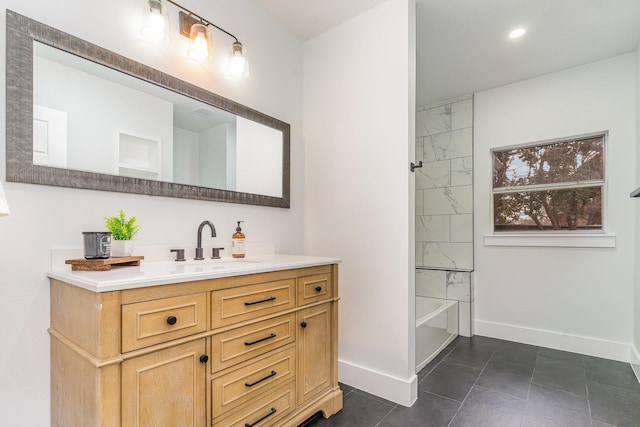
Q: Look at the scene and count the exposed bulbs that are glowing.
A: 3